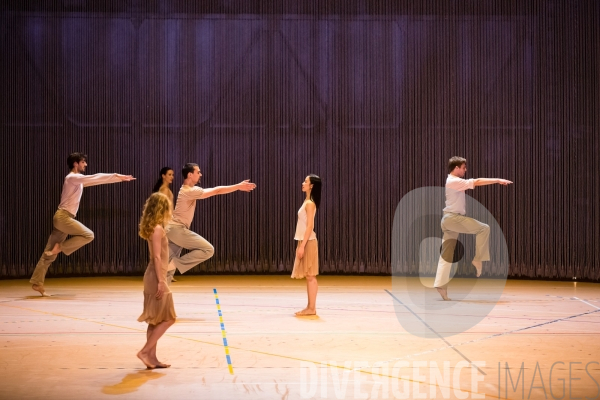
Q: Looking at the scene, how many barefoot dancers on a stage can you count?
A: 6